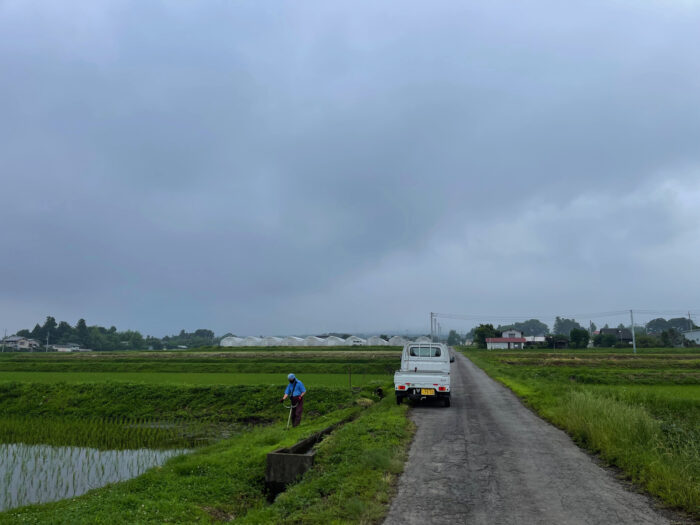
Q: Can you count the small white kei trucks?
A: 1